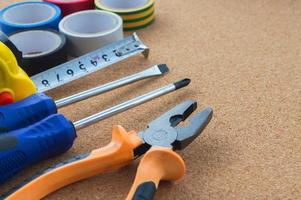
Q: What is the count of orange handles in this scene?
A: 2